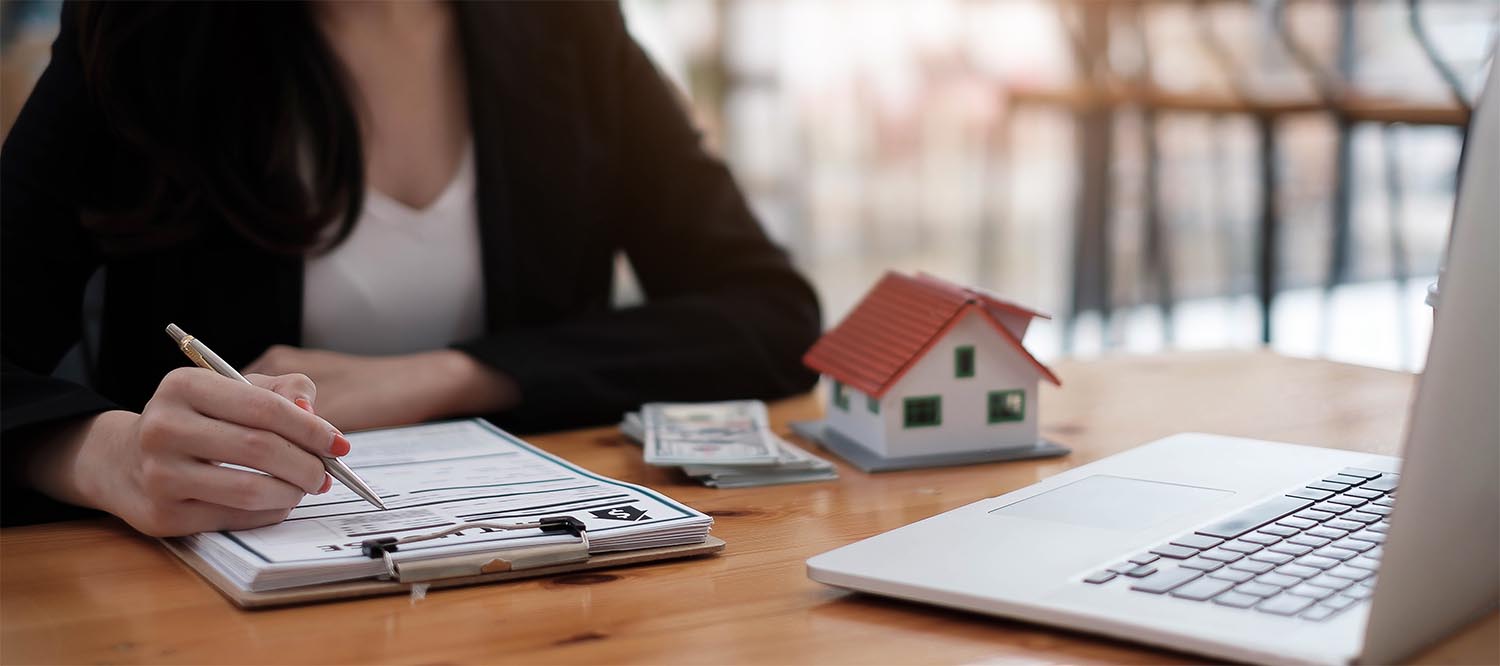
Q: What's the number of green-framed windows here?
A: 5